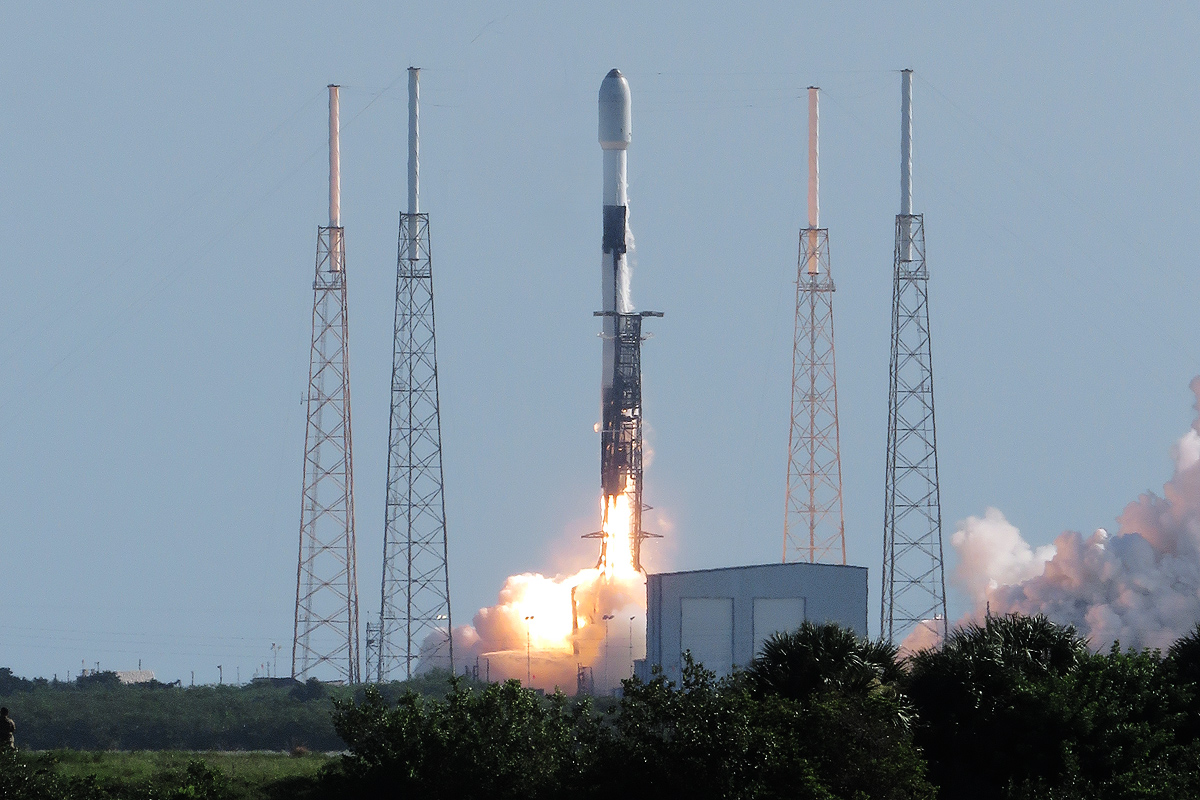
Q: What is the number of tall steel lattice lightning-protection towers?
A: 4